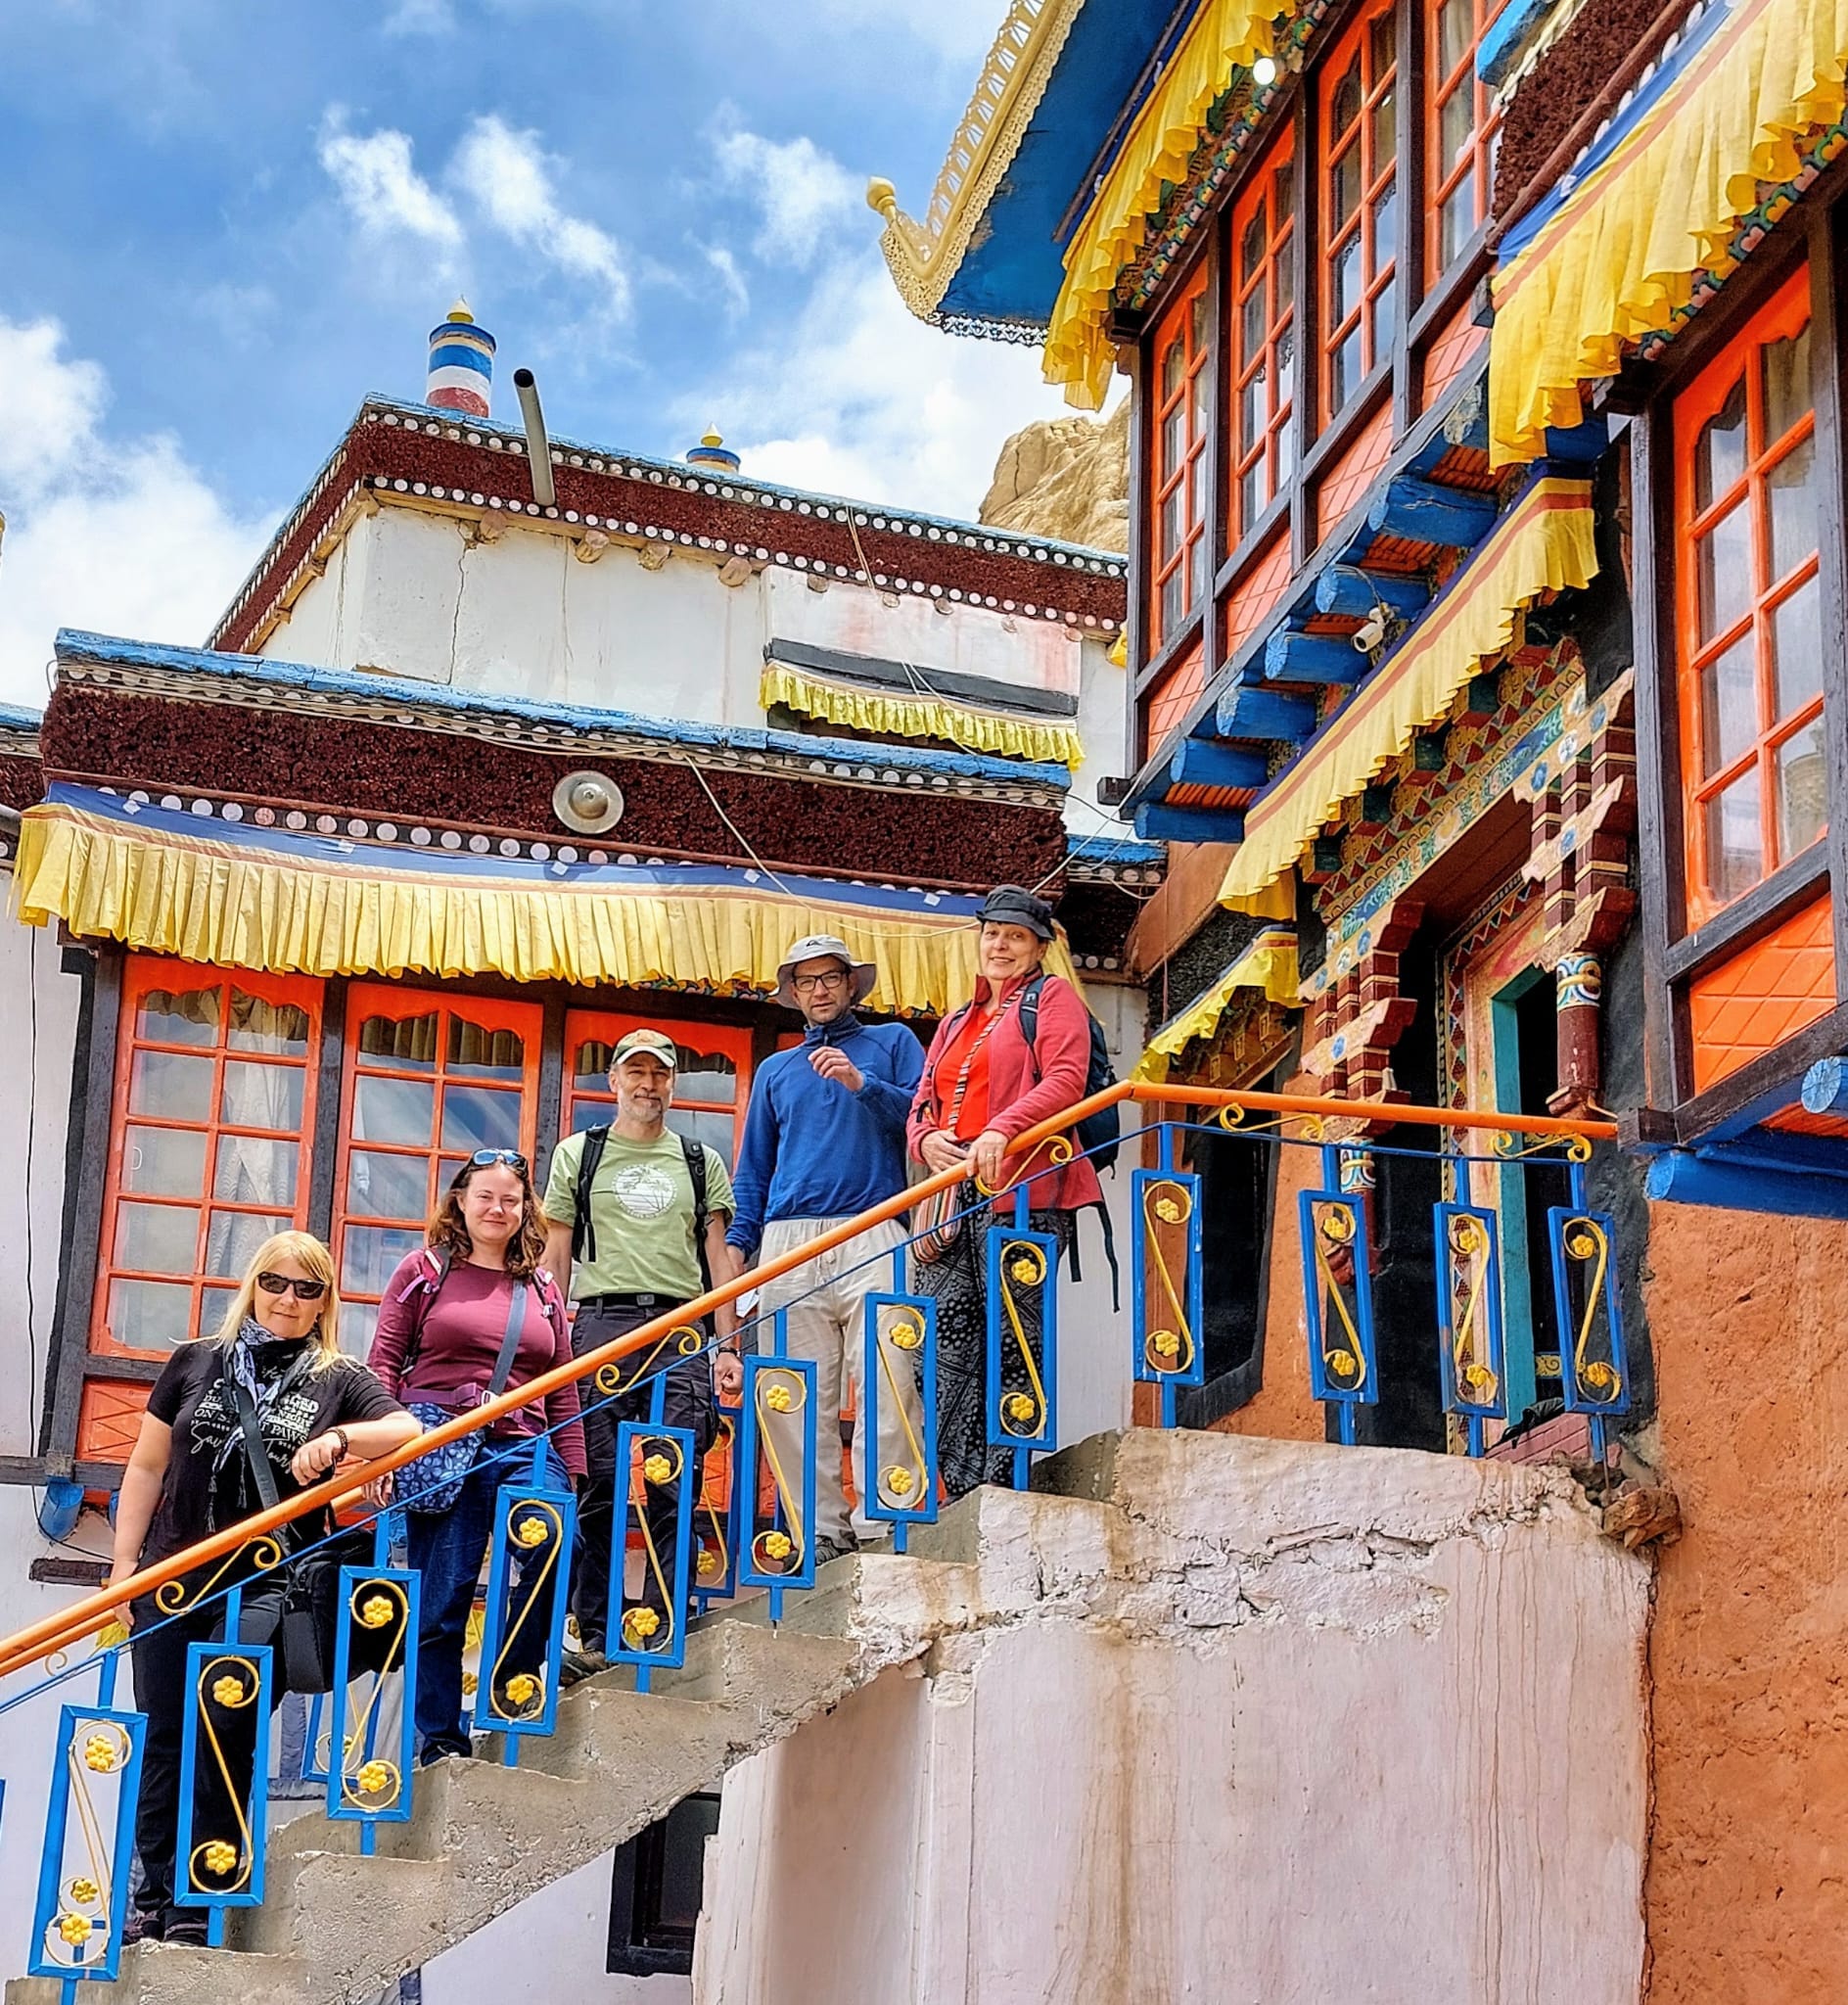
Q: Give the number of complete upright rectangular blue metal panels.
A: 12